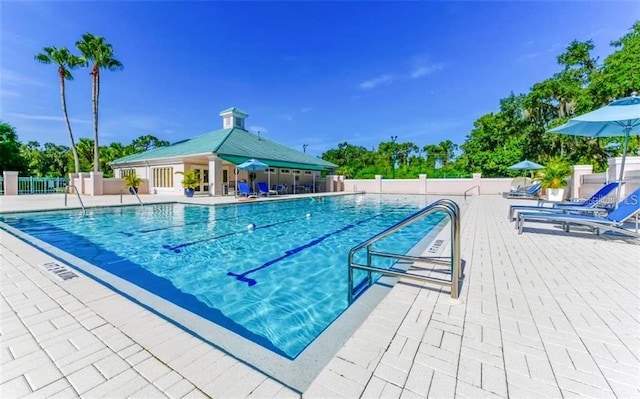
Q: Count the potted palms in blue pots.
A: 2